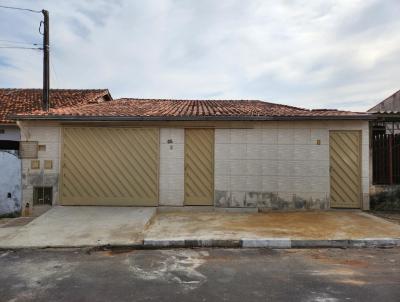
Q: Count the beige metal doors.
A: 3